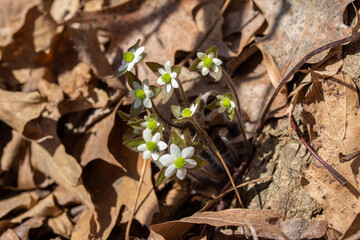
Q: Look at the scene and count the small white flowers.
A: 9